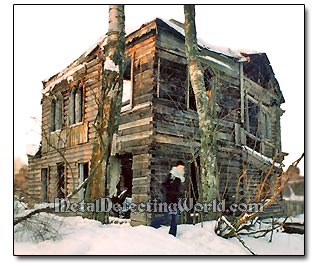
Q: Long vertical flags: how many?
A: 0